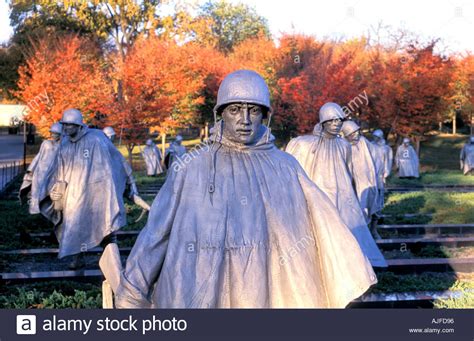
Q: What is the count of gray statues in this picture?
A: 11